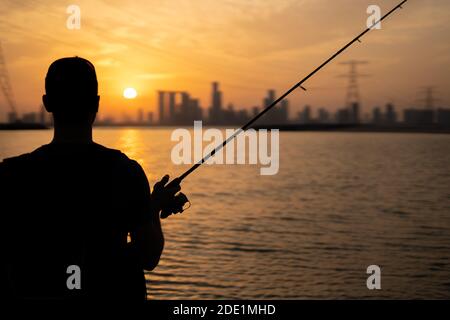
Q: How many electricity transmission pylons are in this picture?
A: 3